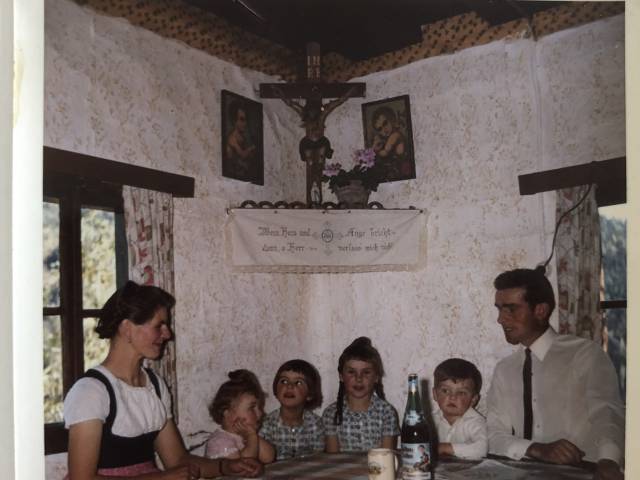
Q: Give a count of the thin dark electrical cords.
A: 1